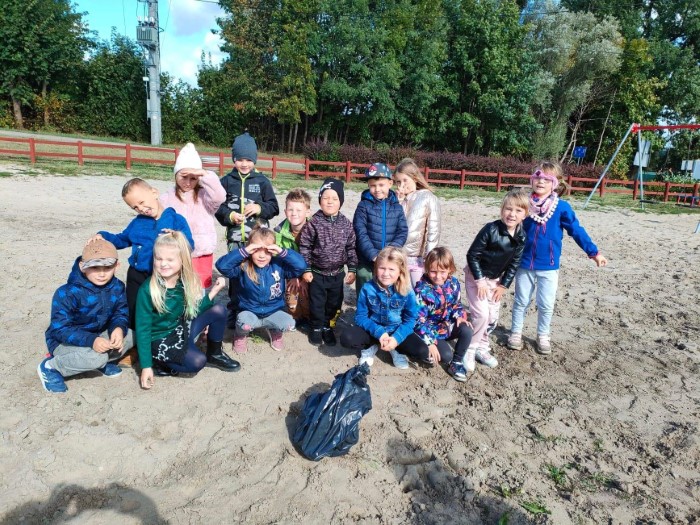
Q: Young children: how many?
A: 14